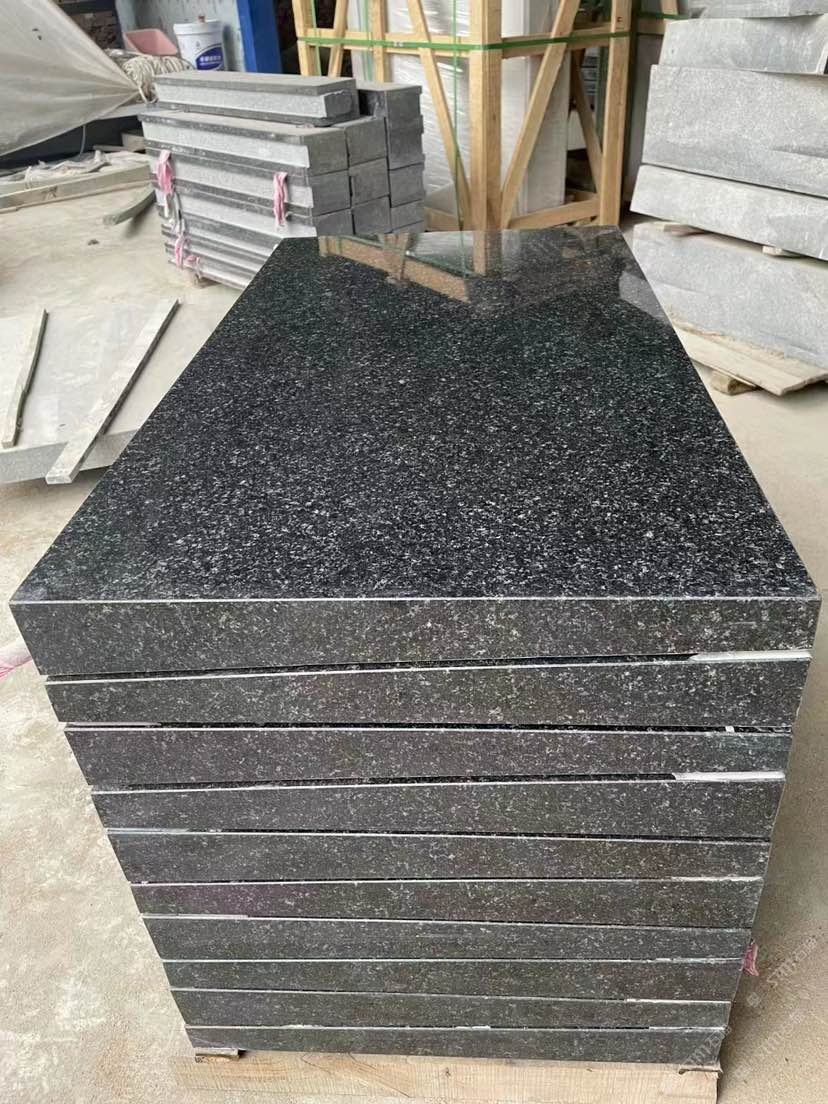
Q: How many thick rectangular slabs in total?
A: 10